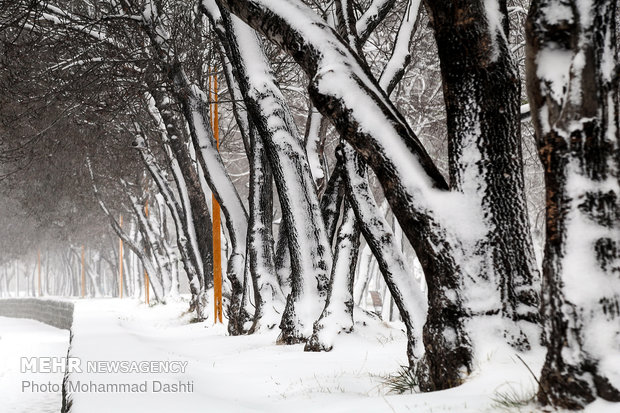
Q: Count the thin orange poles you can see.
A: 5